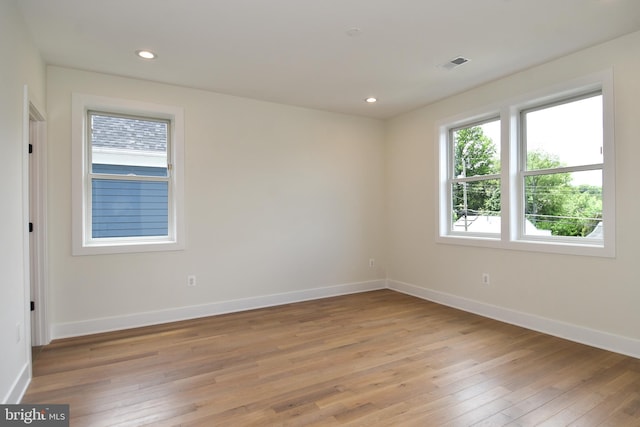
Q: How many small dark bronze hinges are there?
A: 3